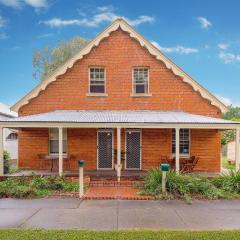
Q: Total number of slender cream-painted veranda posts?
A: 5